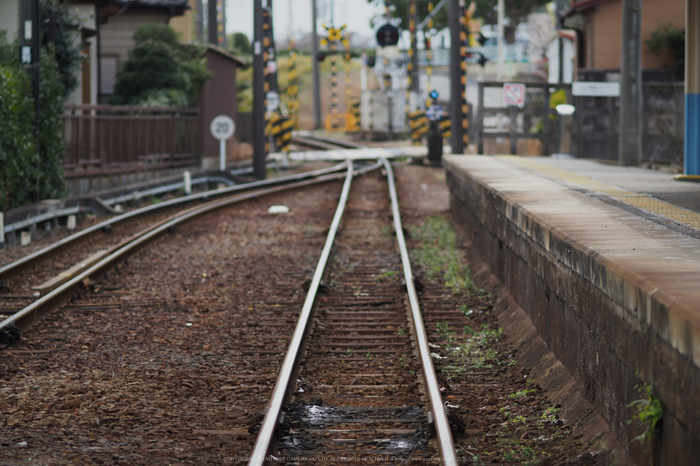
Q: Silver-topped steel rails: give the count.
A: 4